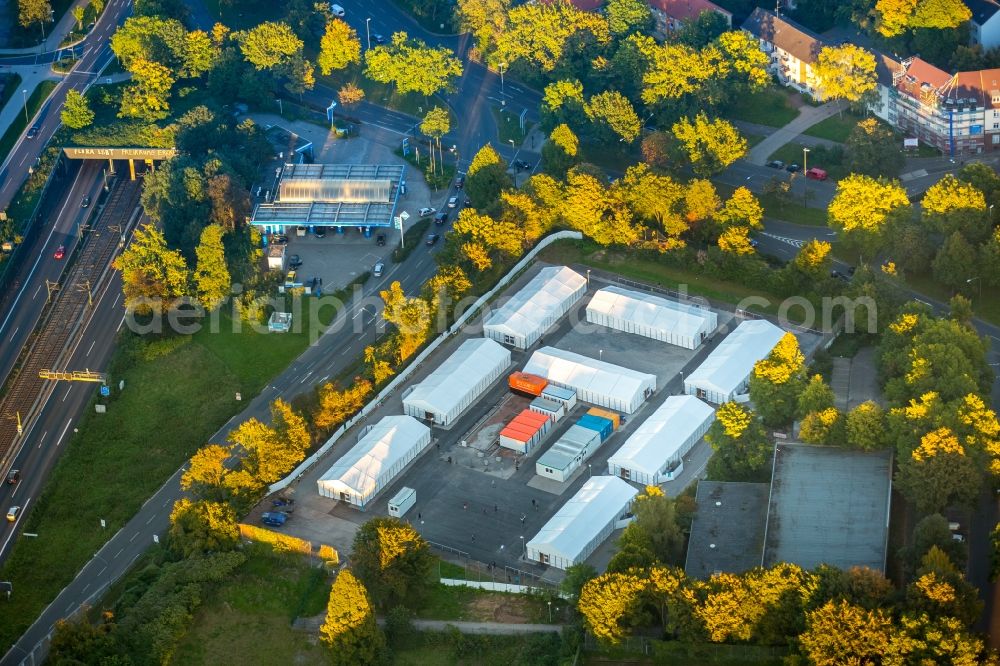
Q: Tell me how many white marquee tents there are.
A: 8